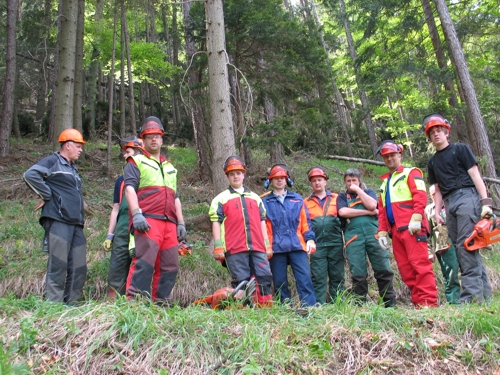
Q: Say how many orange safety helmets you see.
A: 8